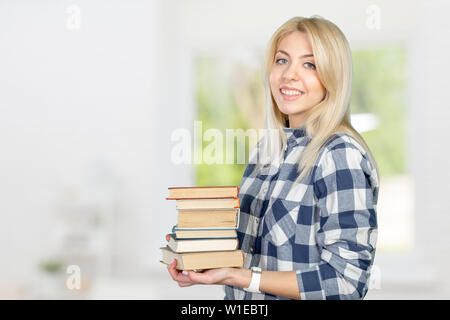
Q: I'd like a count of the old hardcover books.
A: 6